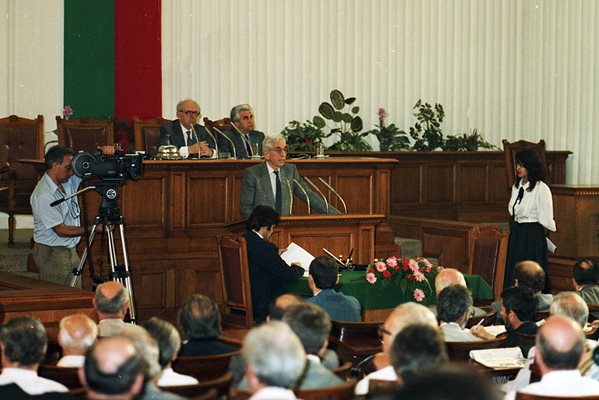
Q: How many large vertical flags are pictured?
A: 1